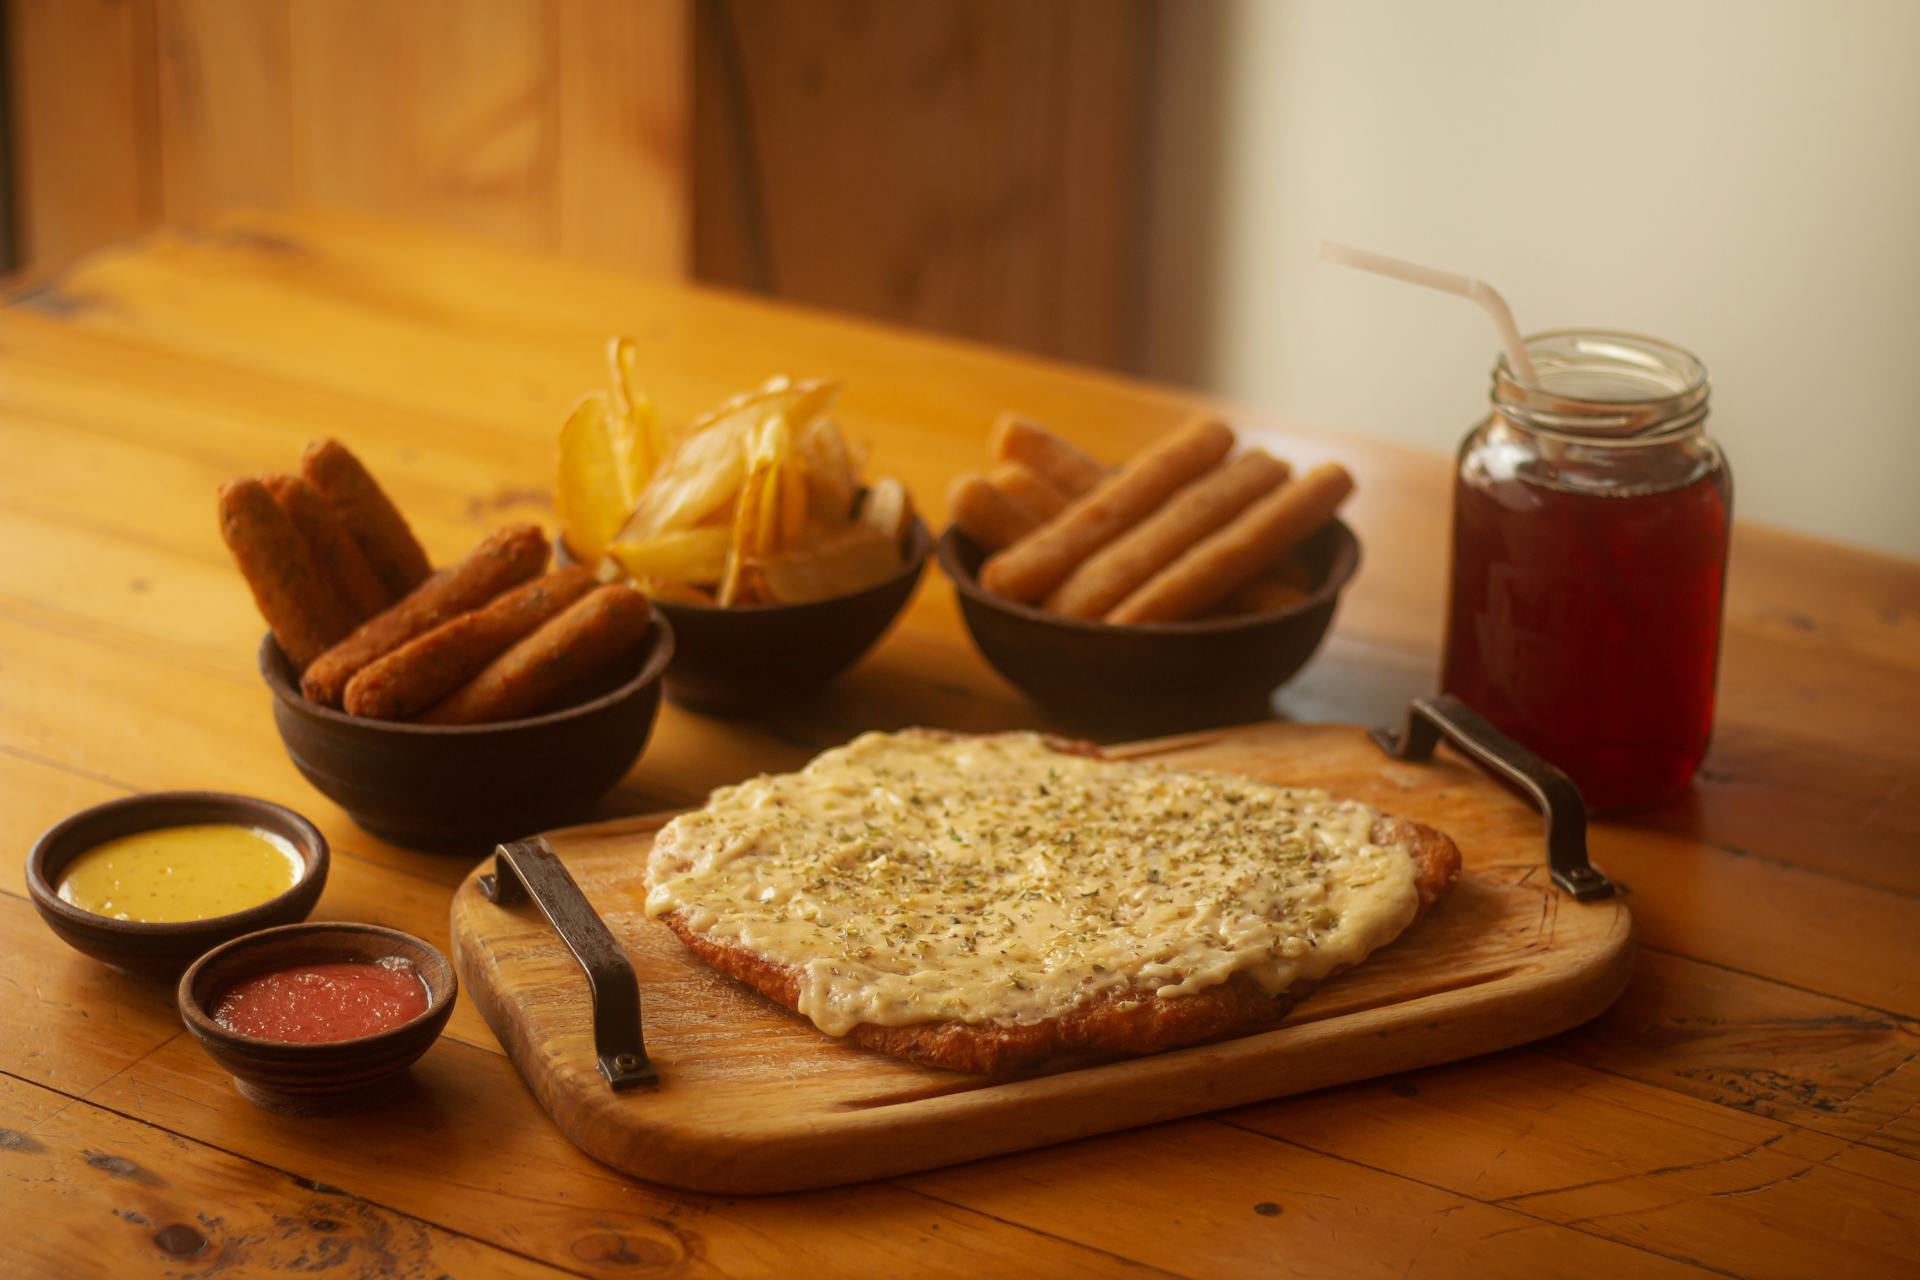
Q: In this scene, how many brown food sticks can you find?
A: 12